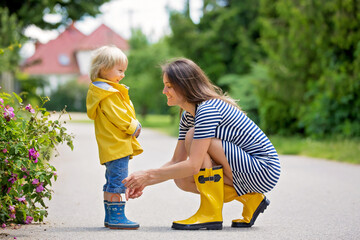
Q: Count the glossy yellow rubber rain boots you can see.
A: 2